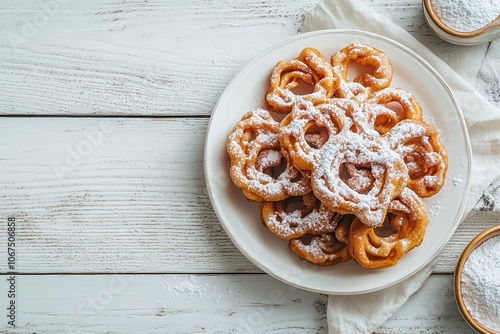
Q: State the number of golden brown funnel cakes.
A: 10